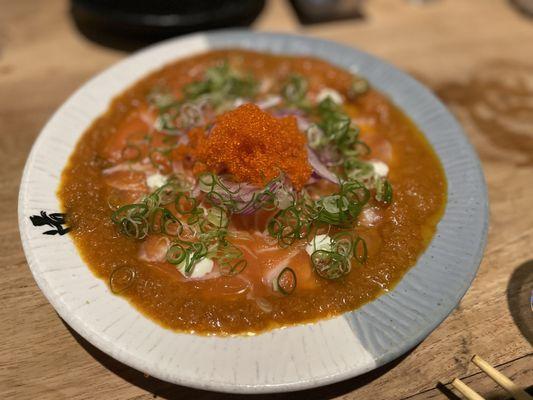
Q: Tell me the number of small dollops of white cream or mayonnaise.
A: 5